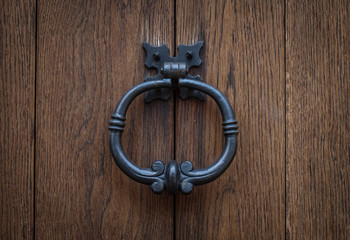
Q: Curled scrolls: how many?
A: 4